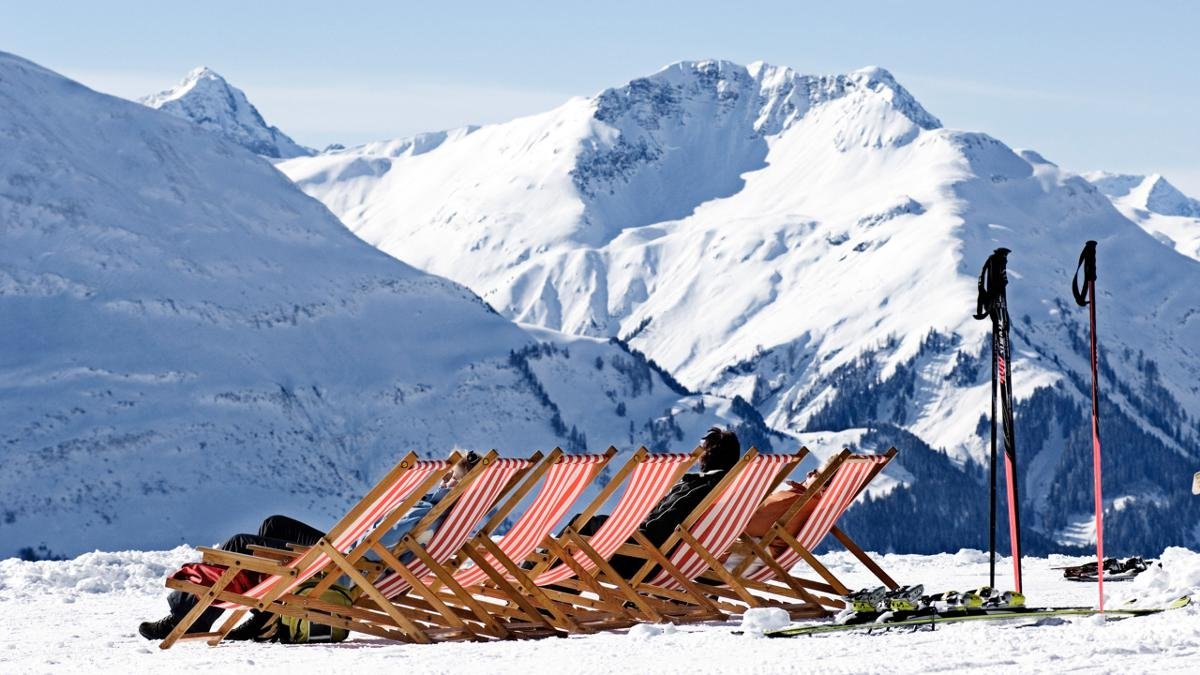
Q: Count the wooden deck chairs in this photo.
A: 6